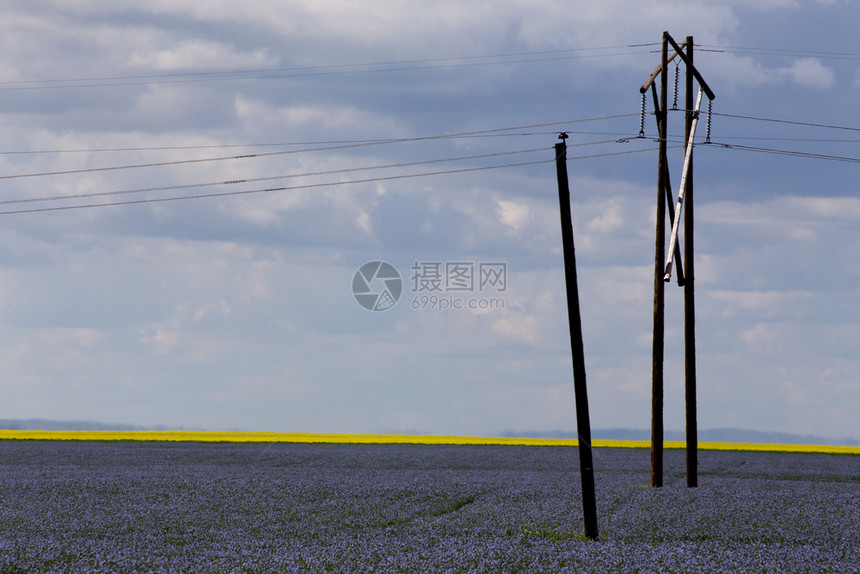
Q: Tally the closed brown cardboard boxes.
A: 0